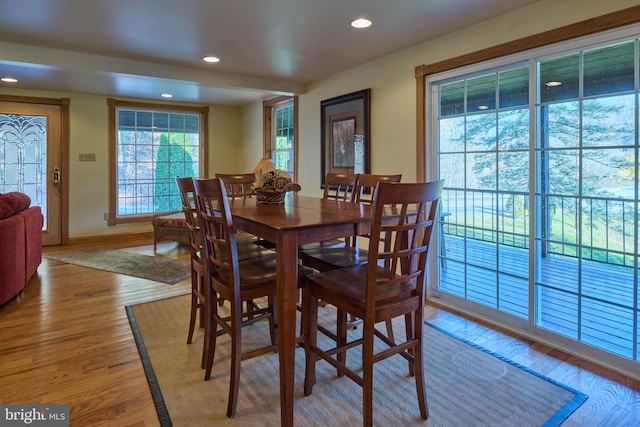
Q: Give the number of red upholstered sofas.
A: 1